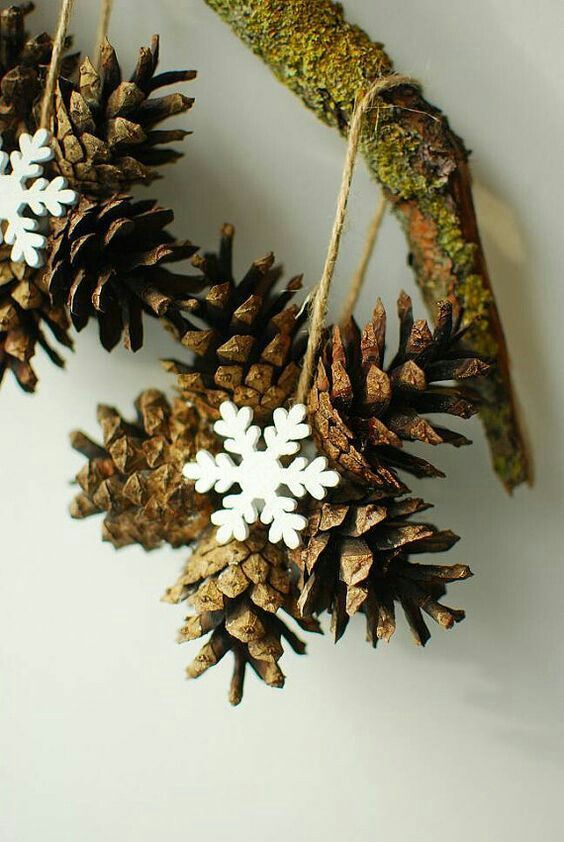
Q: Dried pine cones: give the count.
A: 9